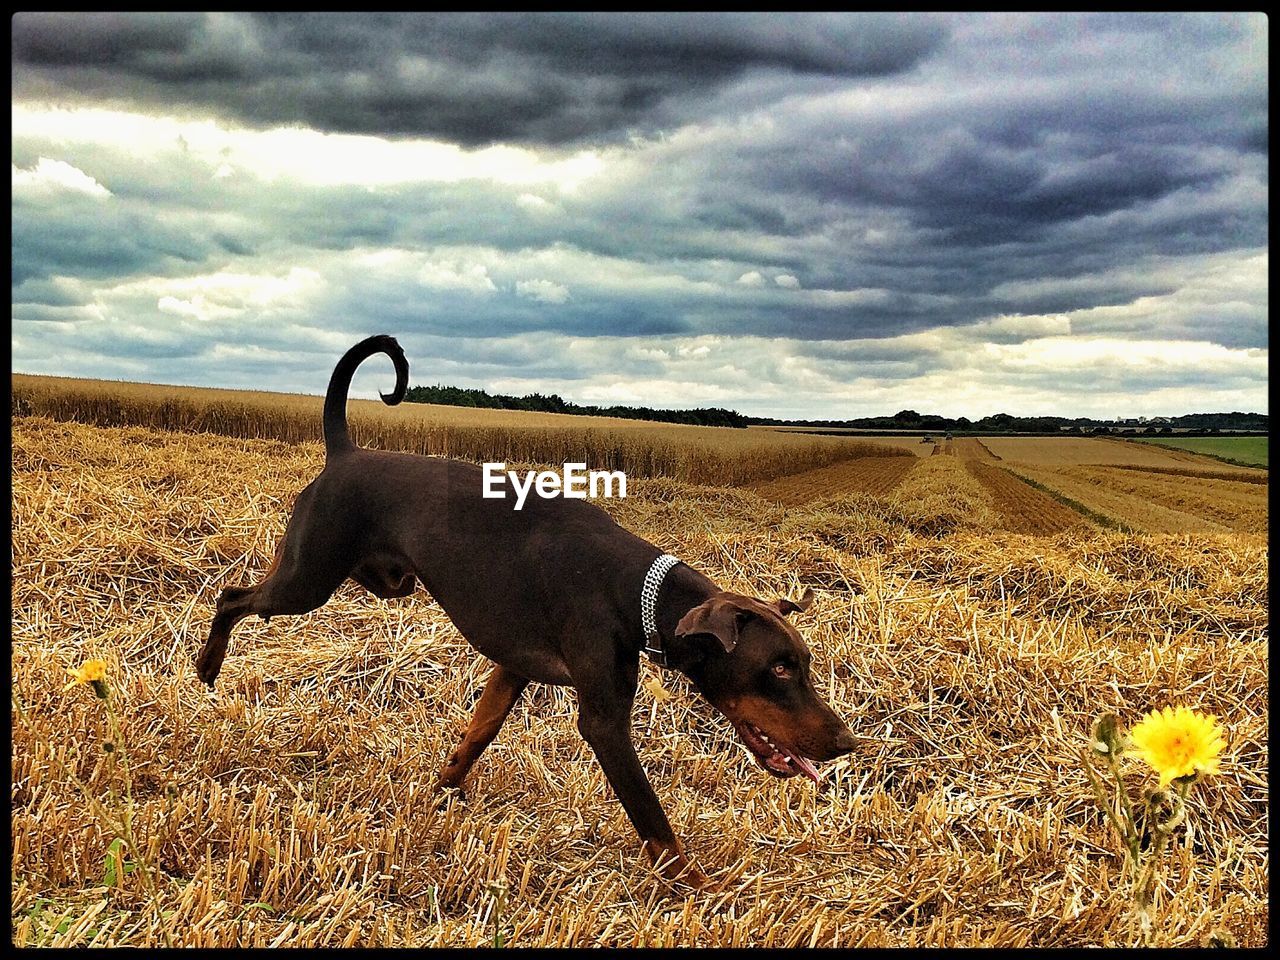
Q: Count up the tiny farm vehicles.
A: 2